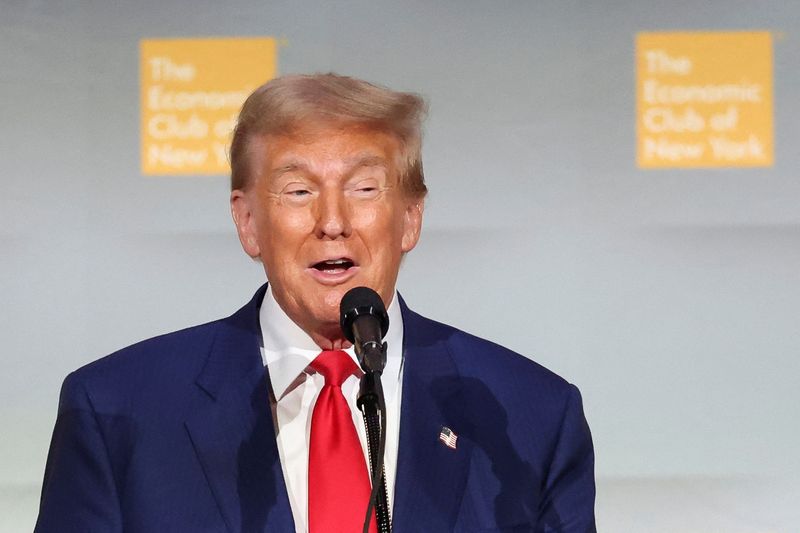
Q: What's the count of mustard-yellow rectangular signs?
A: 2